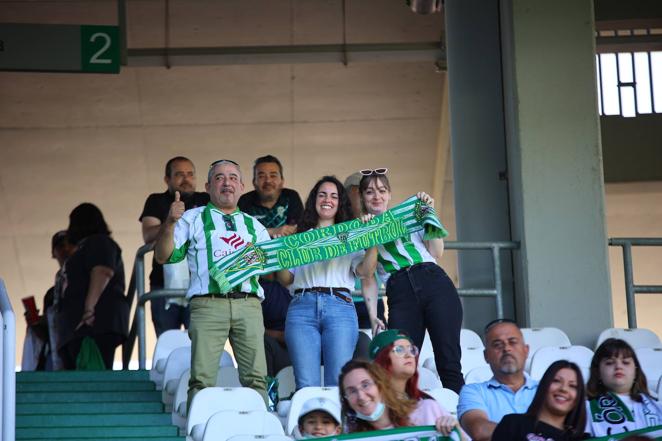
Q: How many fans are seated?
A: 6